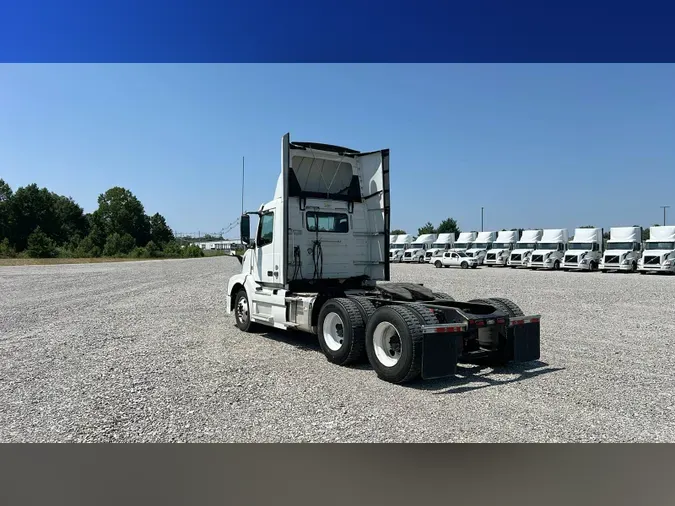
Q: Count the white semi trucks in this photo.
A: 13